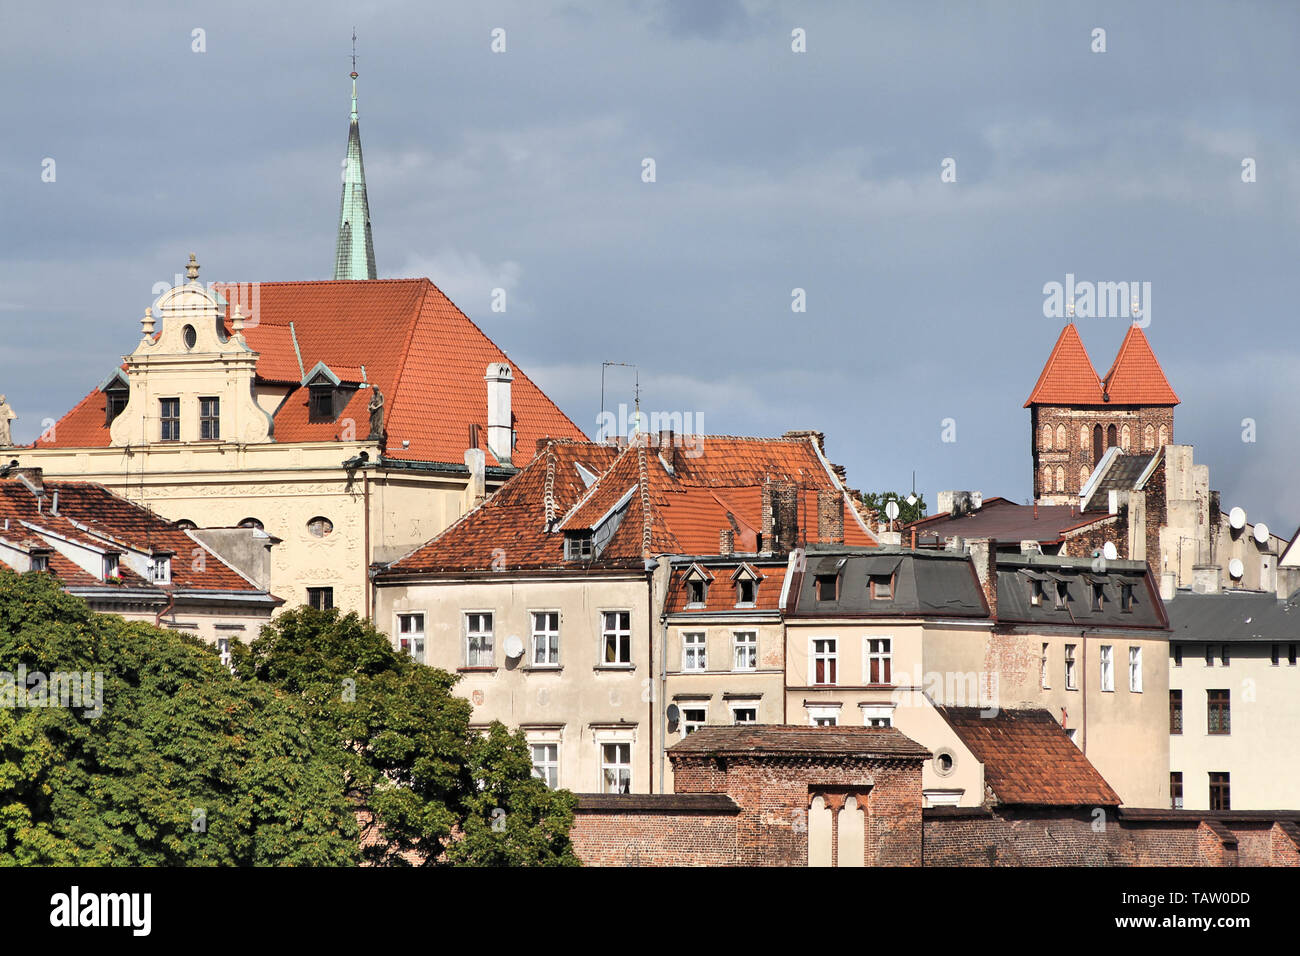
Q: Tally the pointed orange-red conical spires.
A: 2